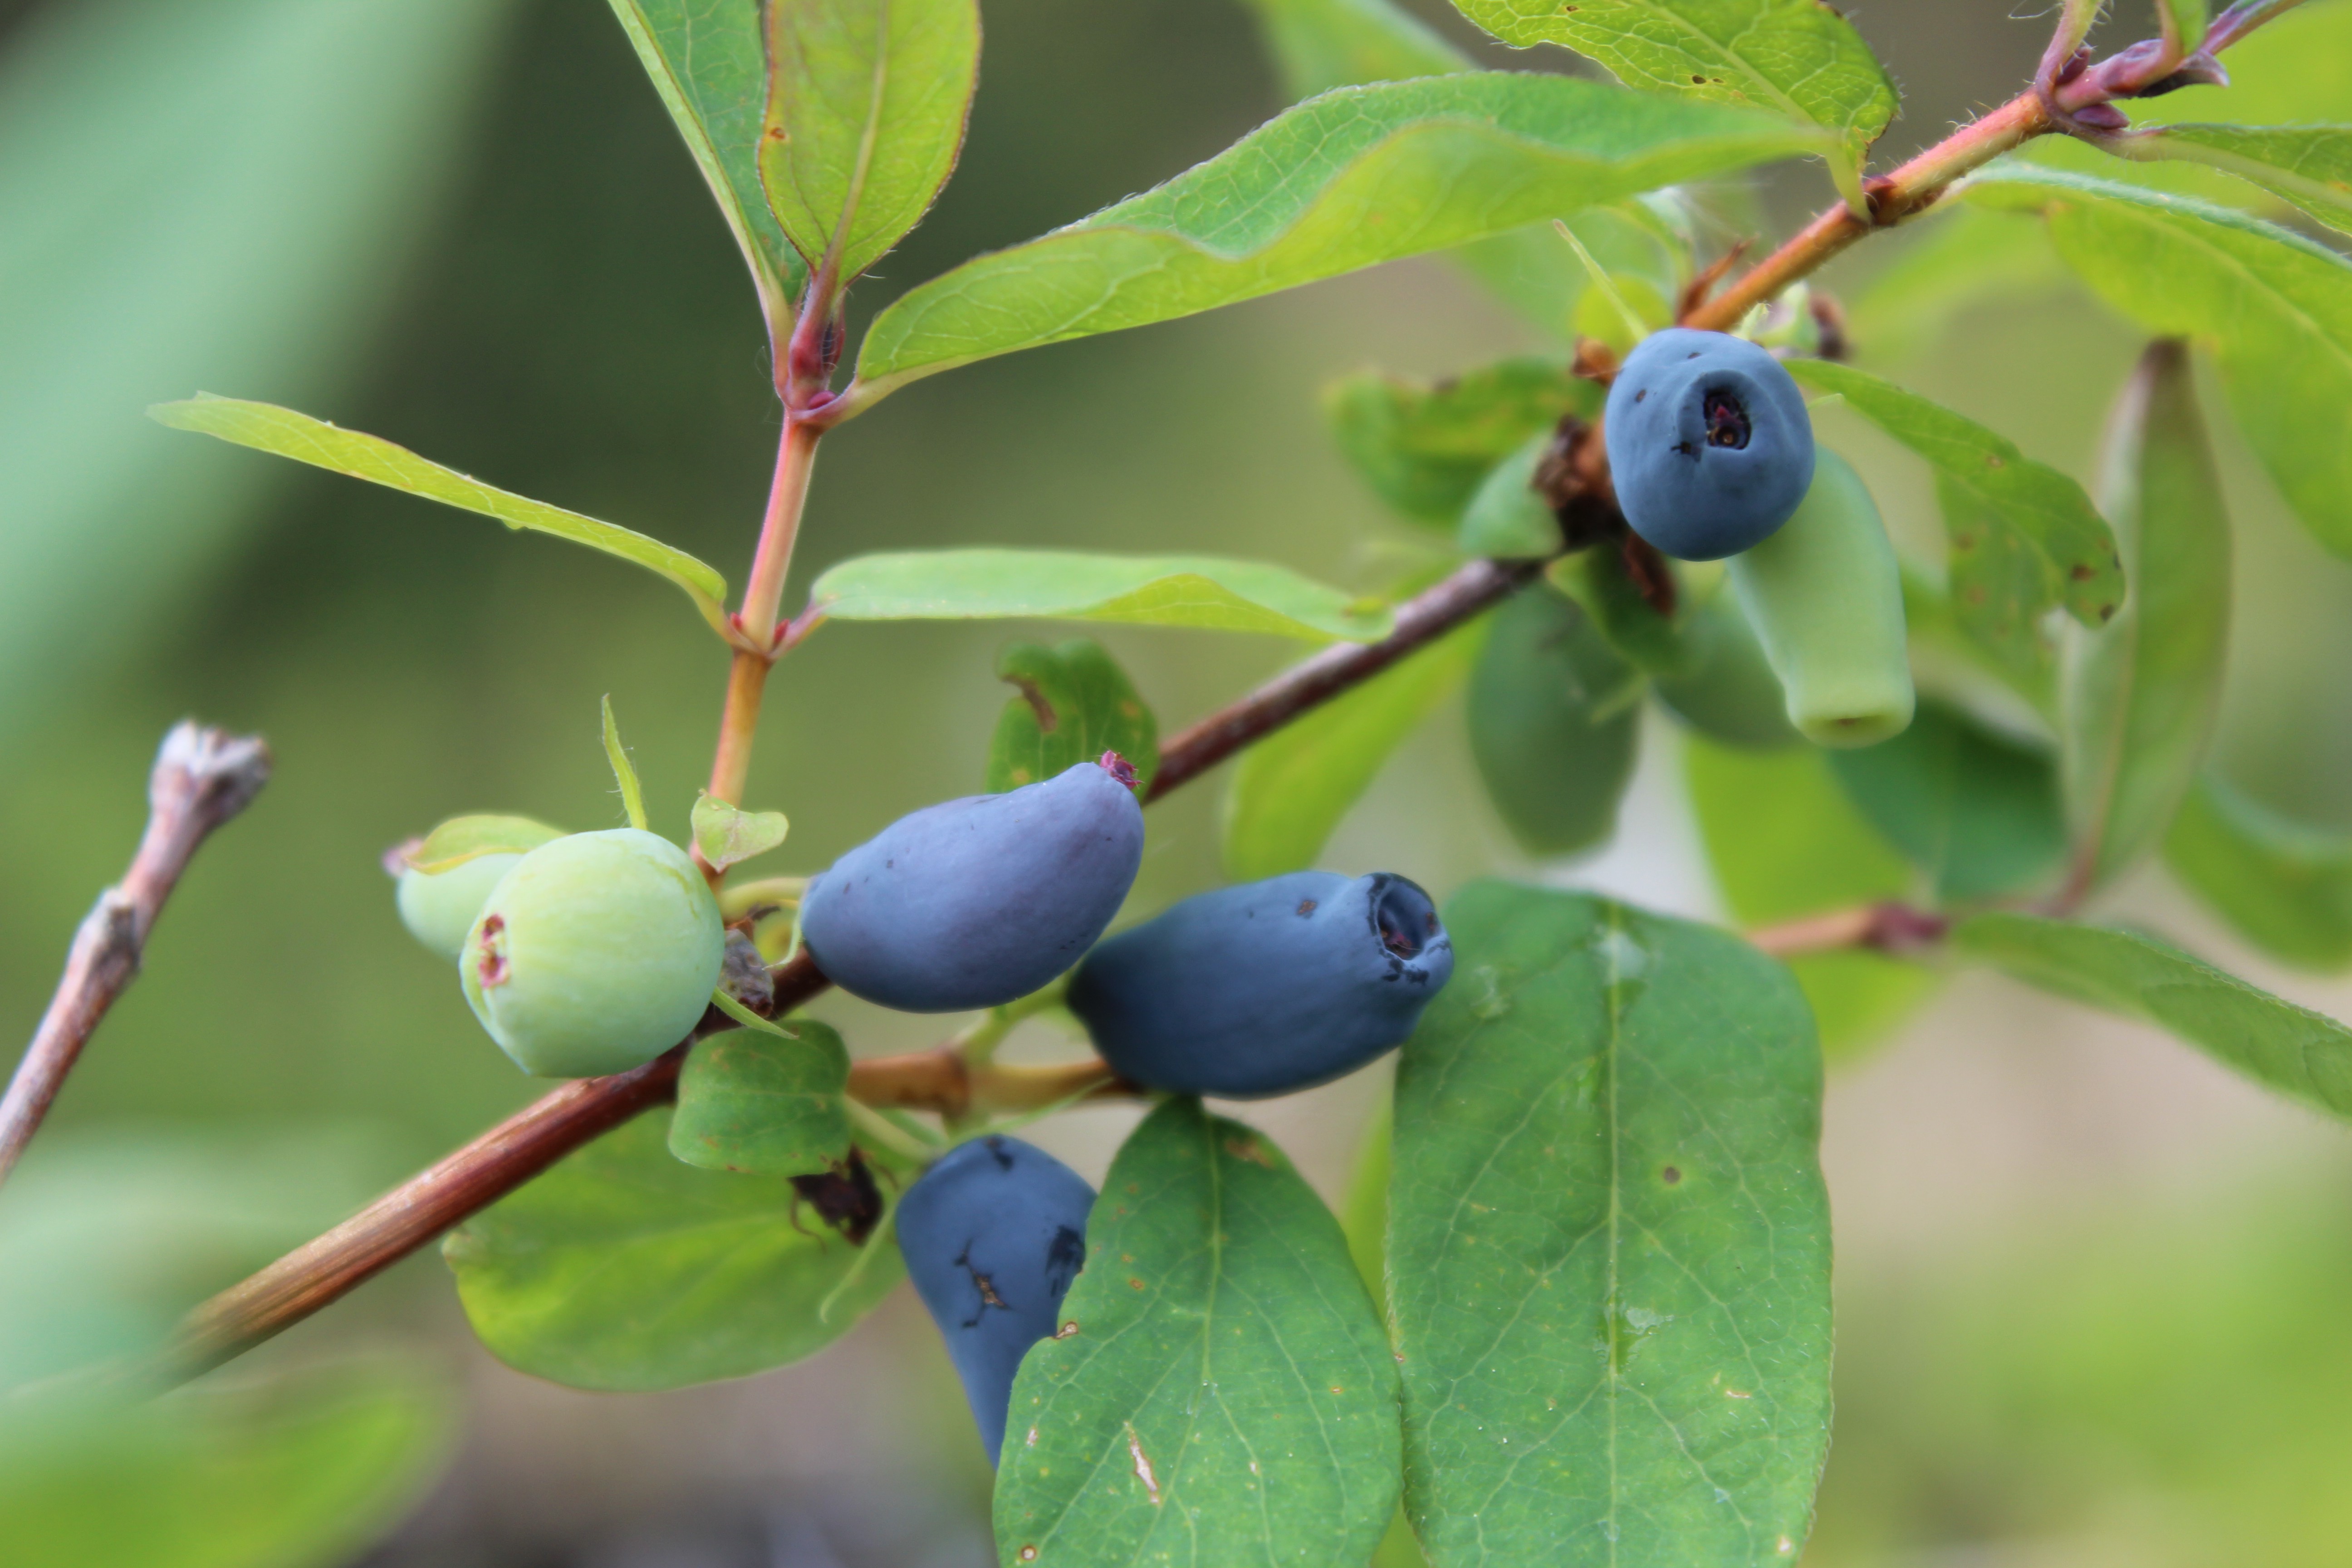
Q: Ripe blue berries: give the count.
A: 4